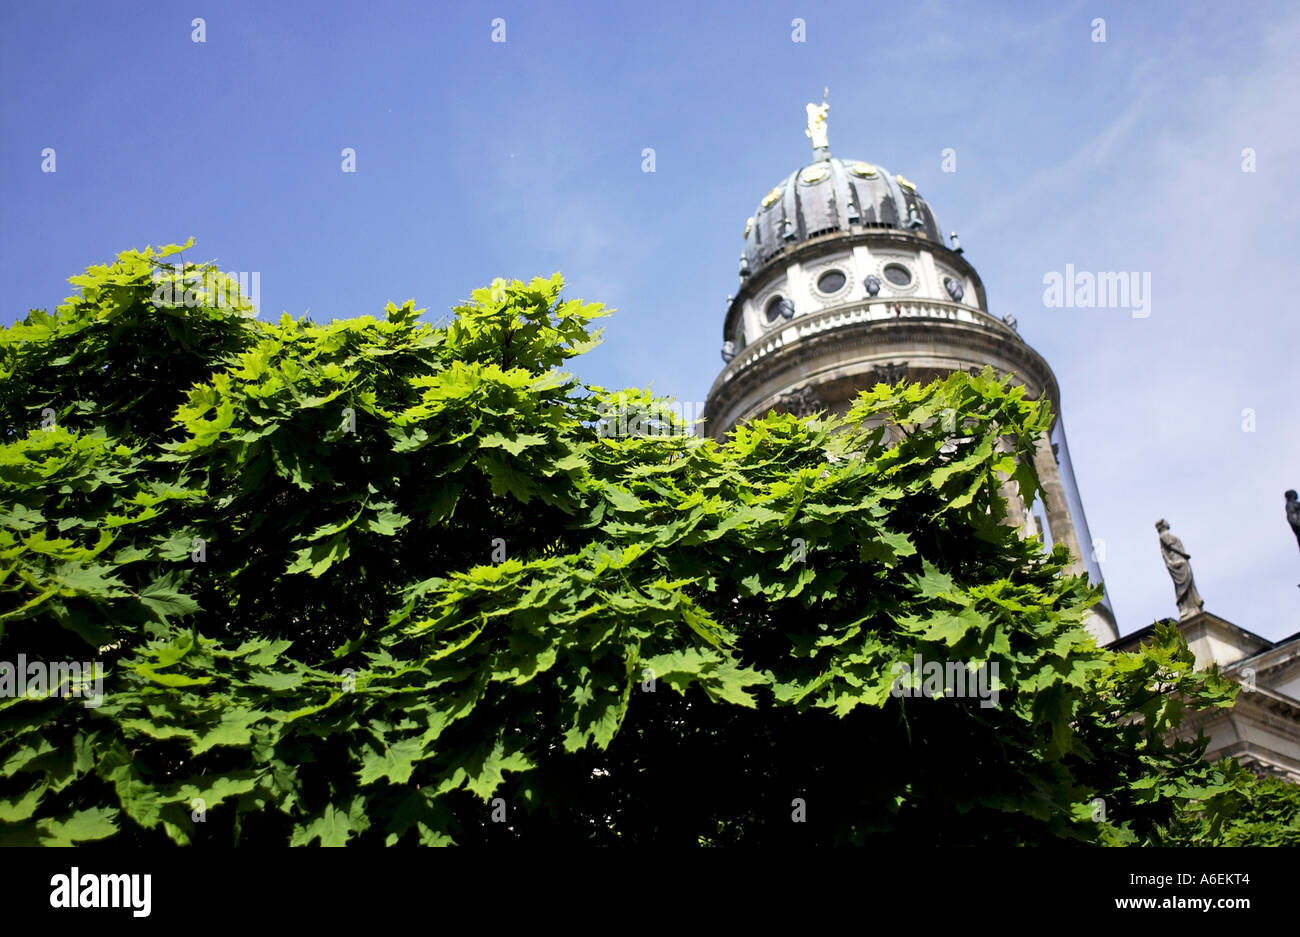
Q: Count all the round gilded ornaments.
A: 5